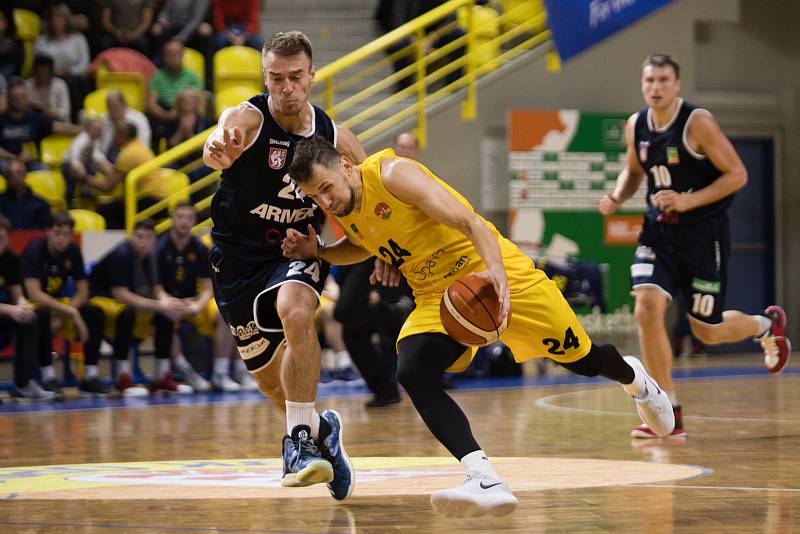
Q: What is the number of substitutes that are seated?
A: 4